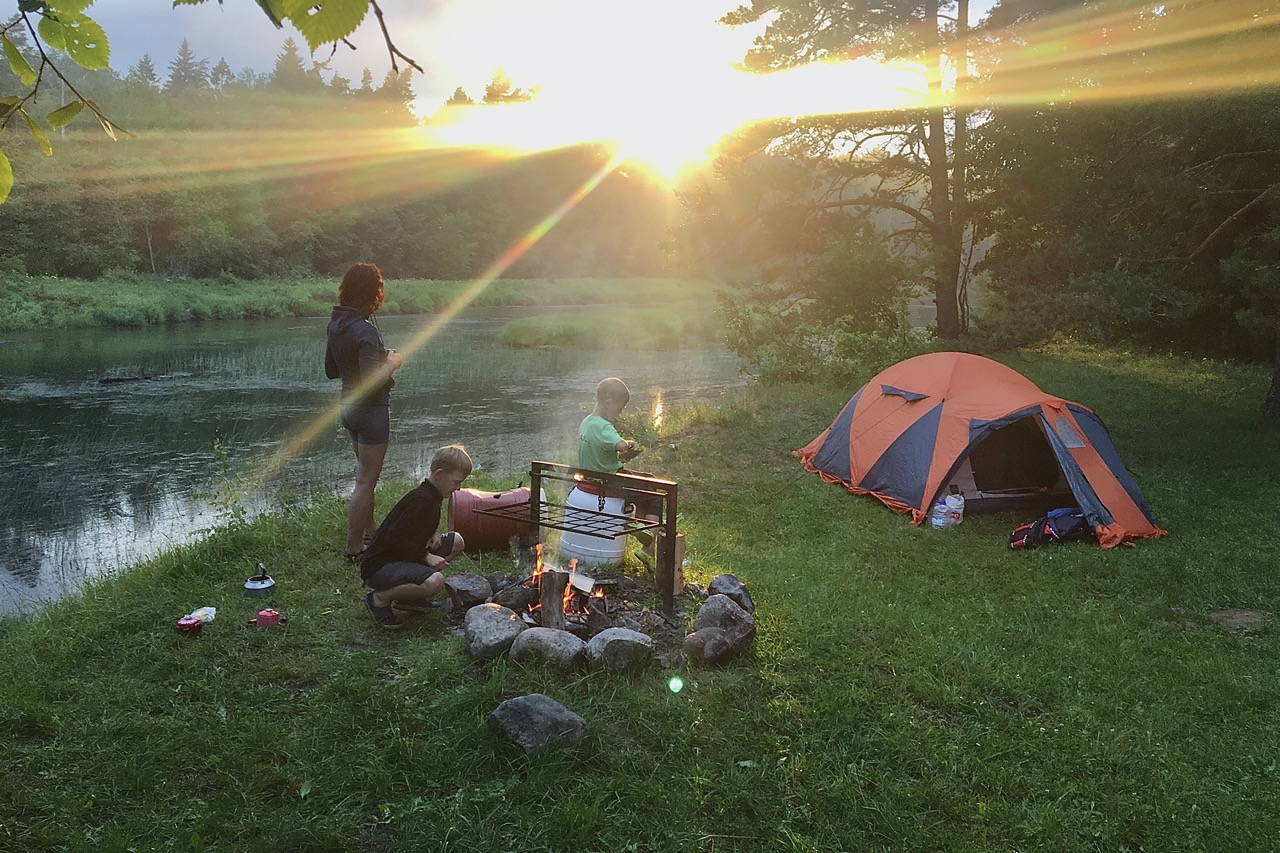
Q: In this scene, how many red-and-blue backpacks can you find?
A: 1